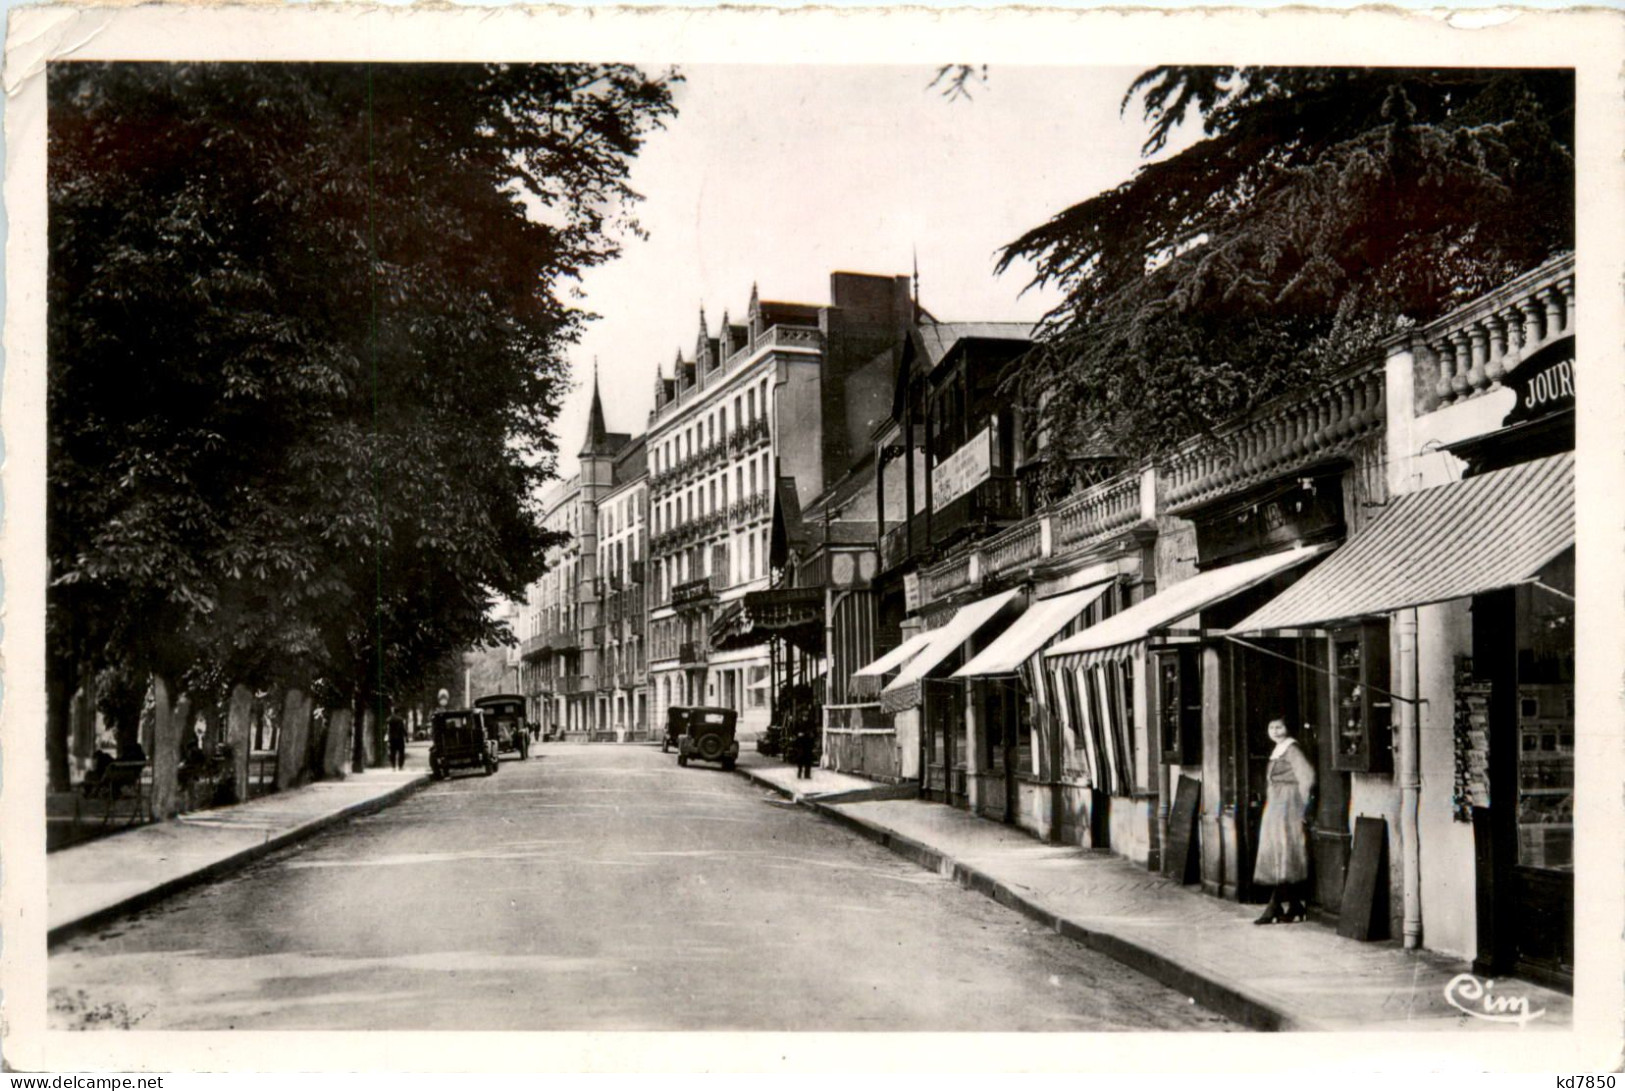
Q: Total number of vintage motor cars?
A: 4